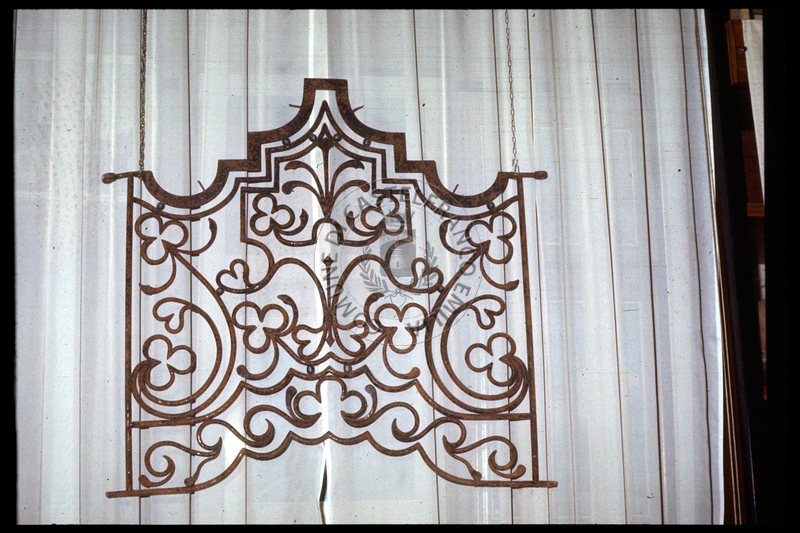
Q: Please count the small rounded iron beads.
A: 10